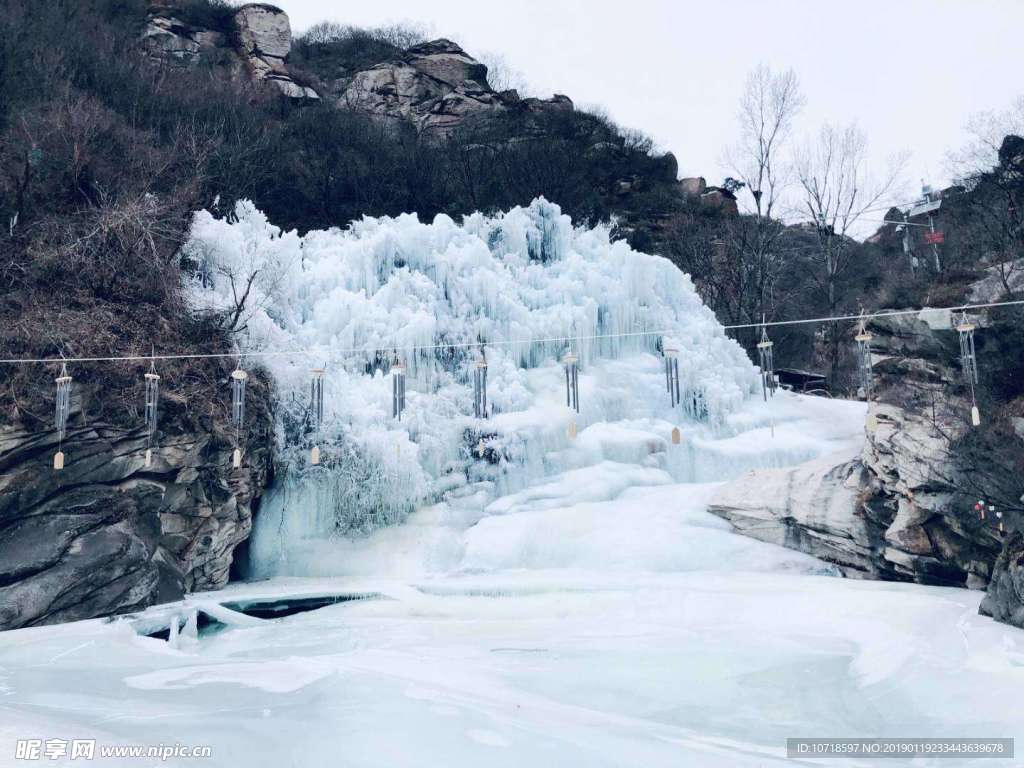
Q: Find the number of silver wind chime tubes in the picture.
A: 11